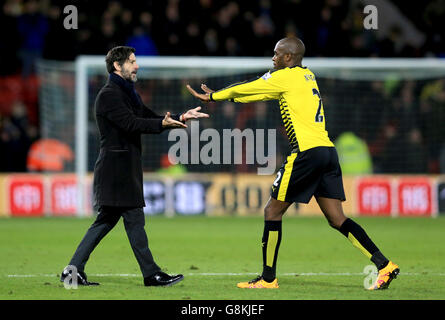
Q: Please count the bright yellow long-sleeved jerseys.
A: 1